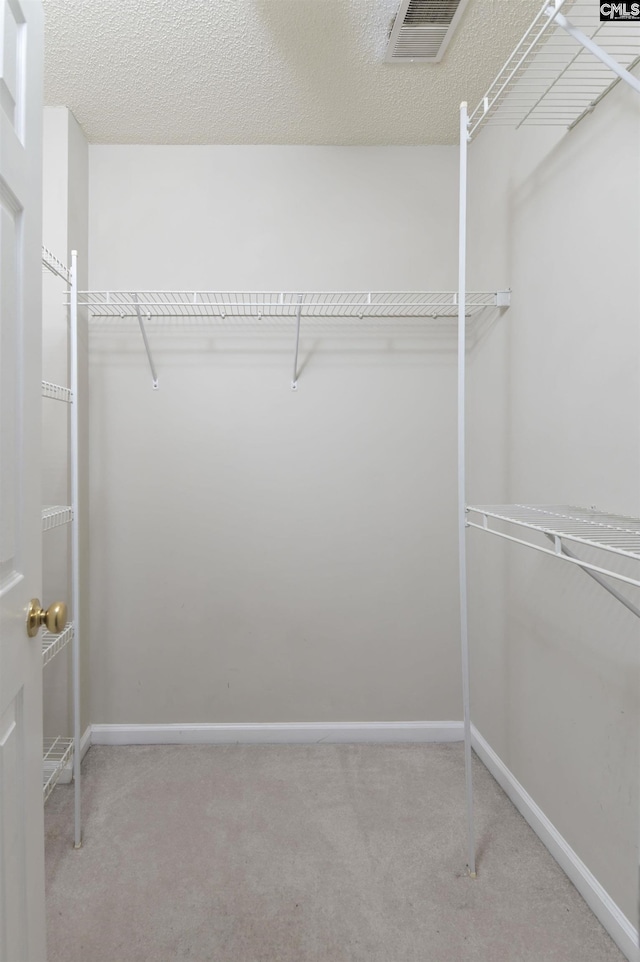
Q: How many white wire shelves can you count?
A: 8